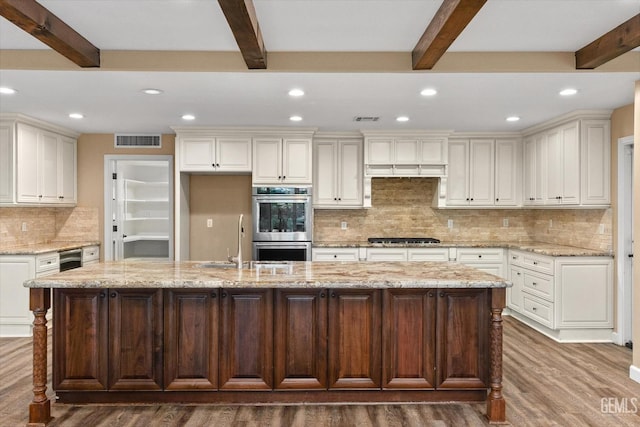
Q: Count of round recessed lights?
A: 10